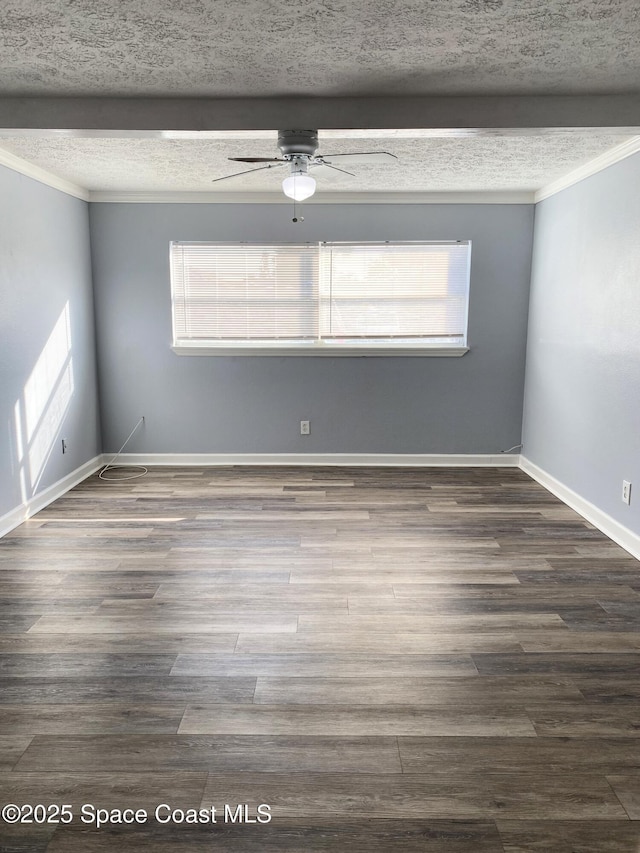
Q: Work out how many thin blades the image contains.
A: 4